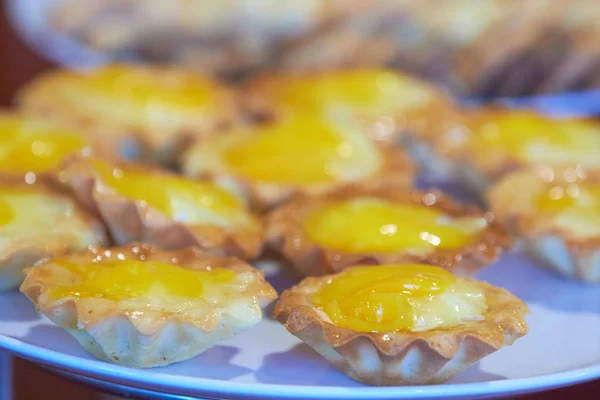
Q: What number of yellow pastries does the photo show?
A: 11